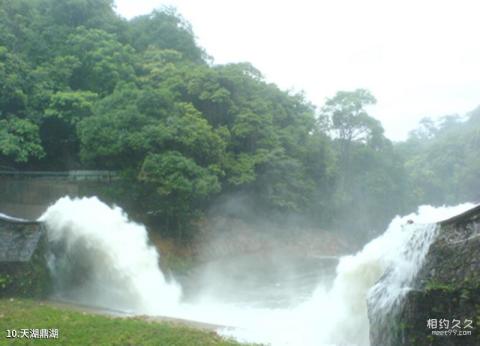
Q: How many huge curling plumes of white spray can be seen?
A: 2